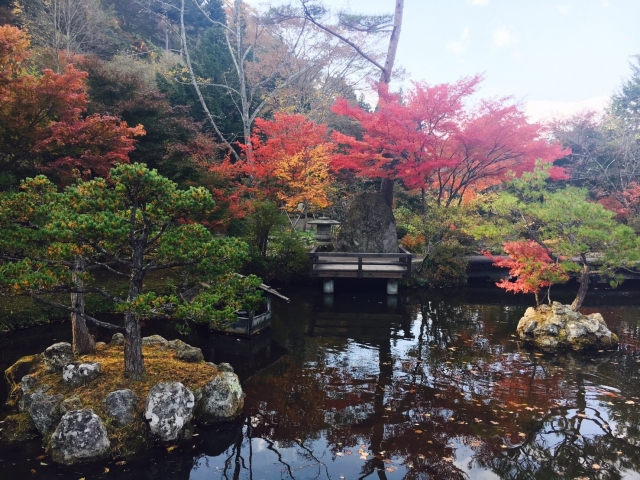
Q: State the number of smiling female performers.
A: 0